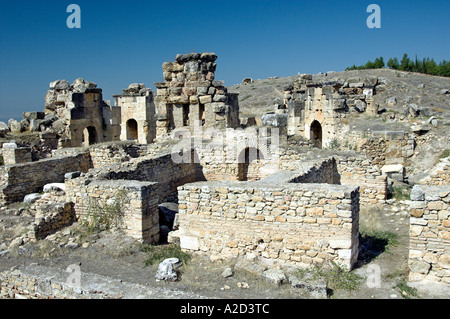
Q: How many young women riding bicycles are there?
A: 0